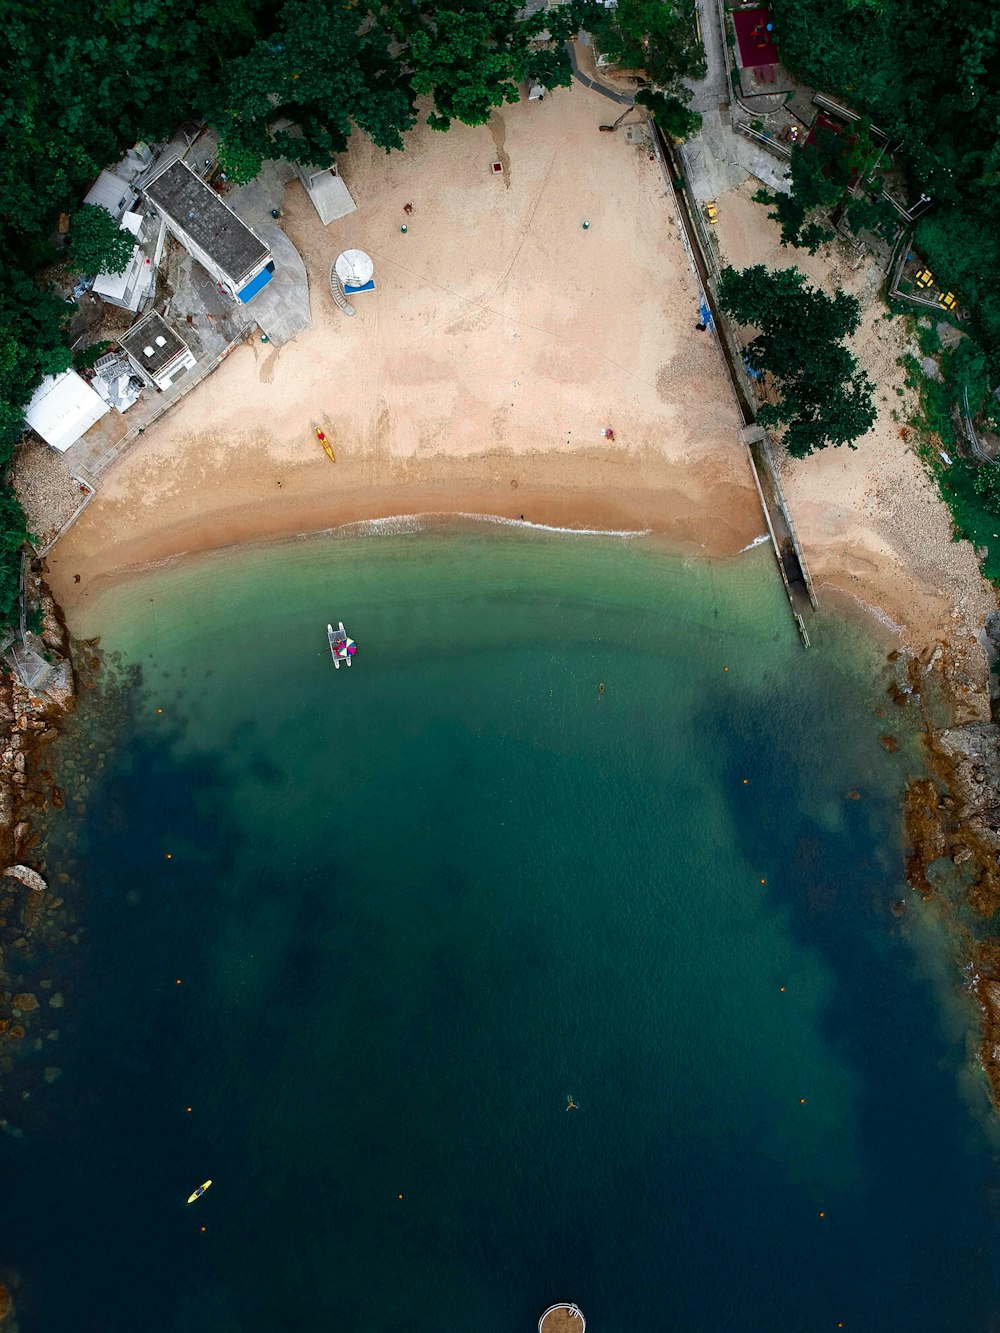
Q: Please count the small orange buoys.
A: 13